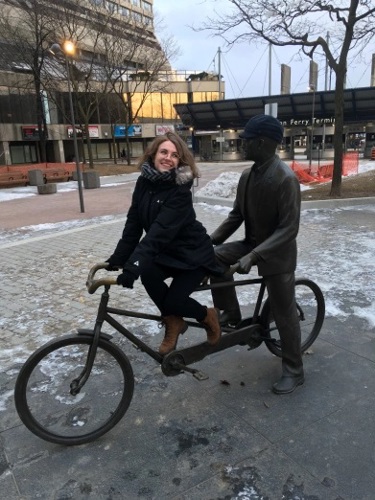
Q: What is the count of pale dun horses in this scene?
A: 0